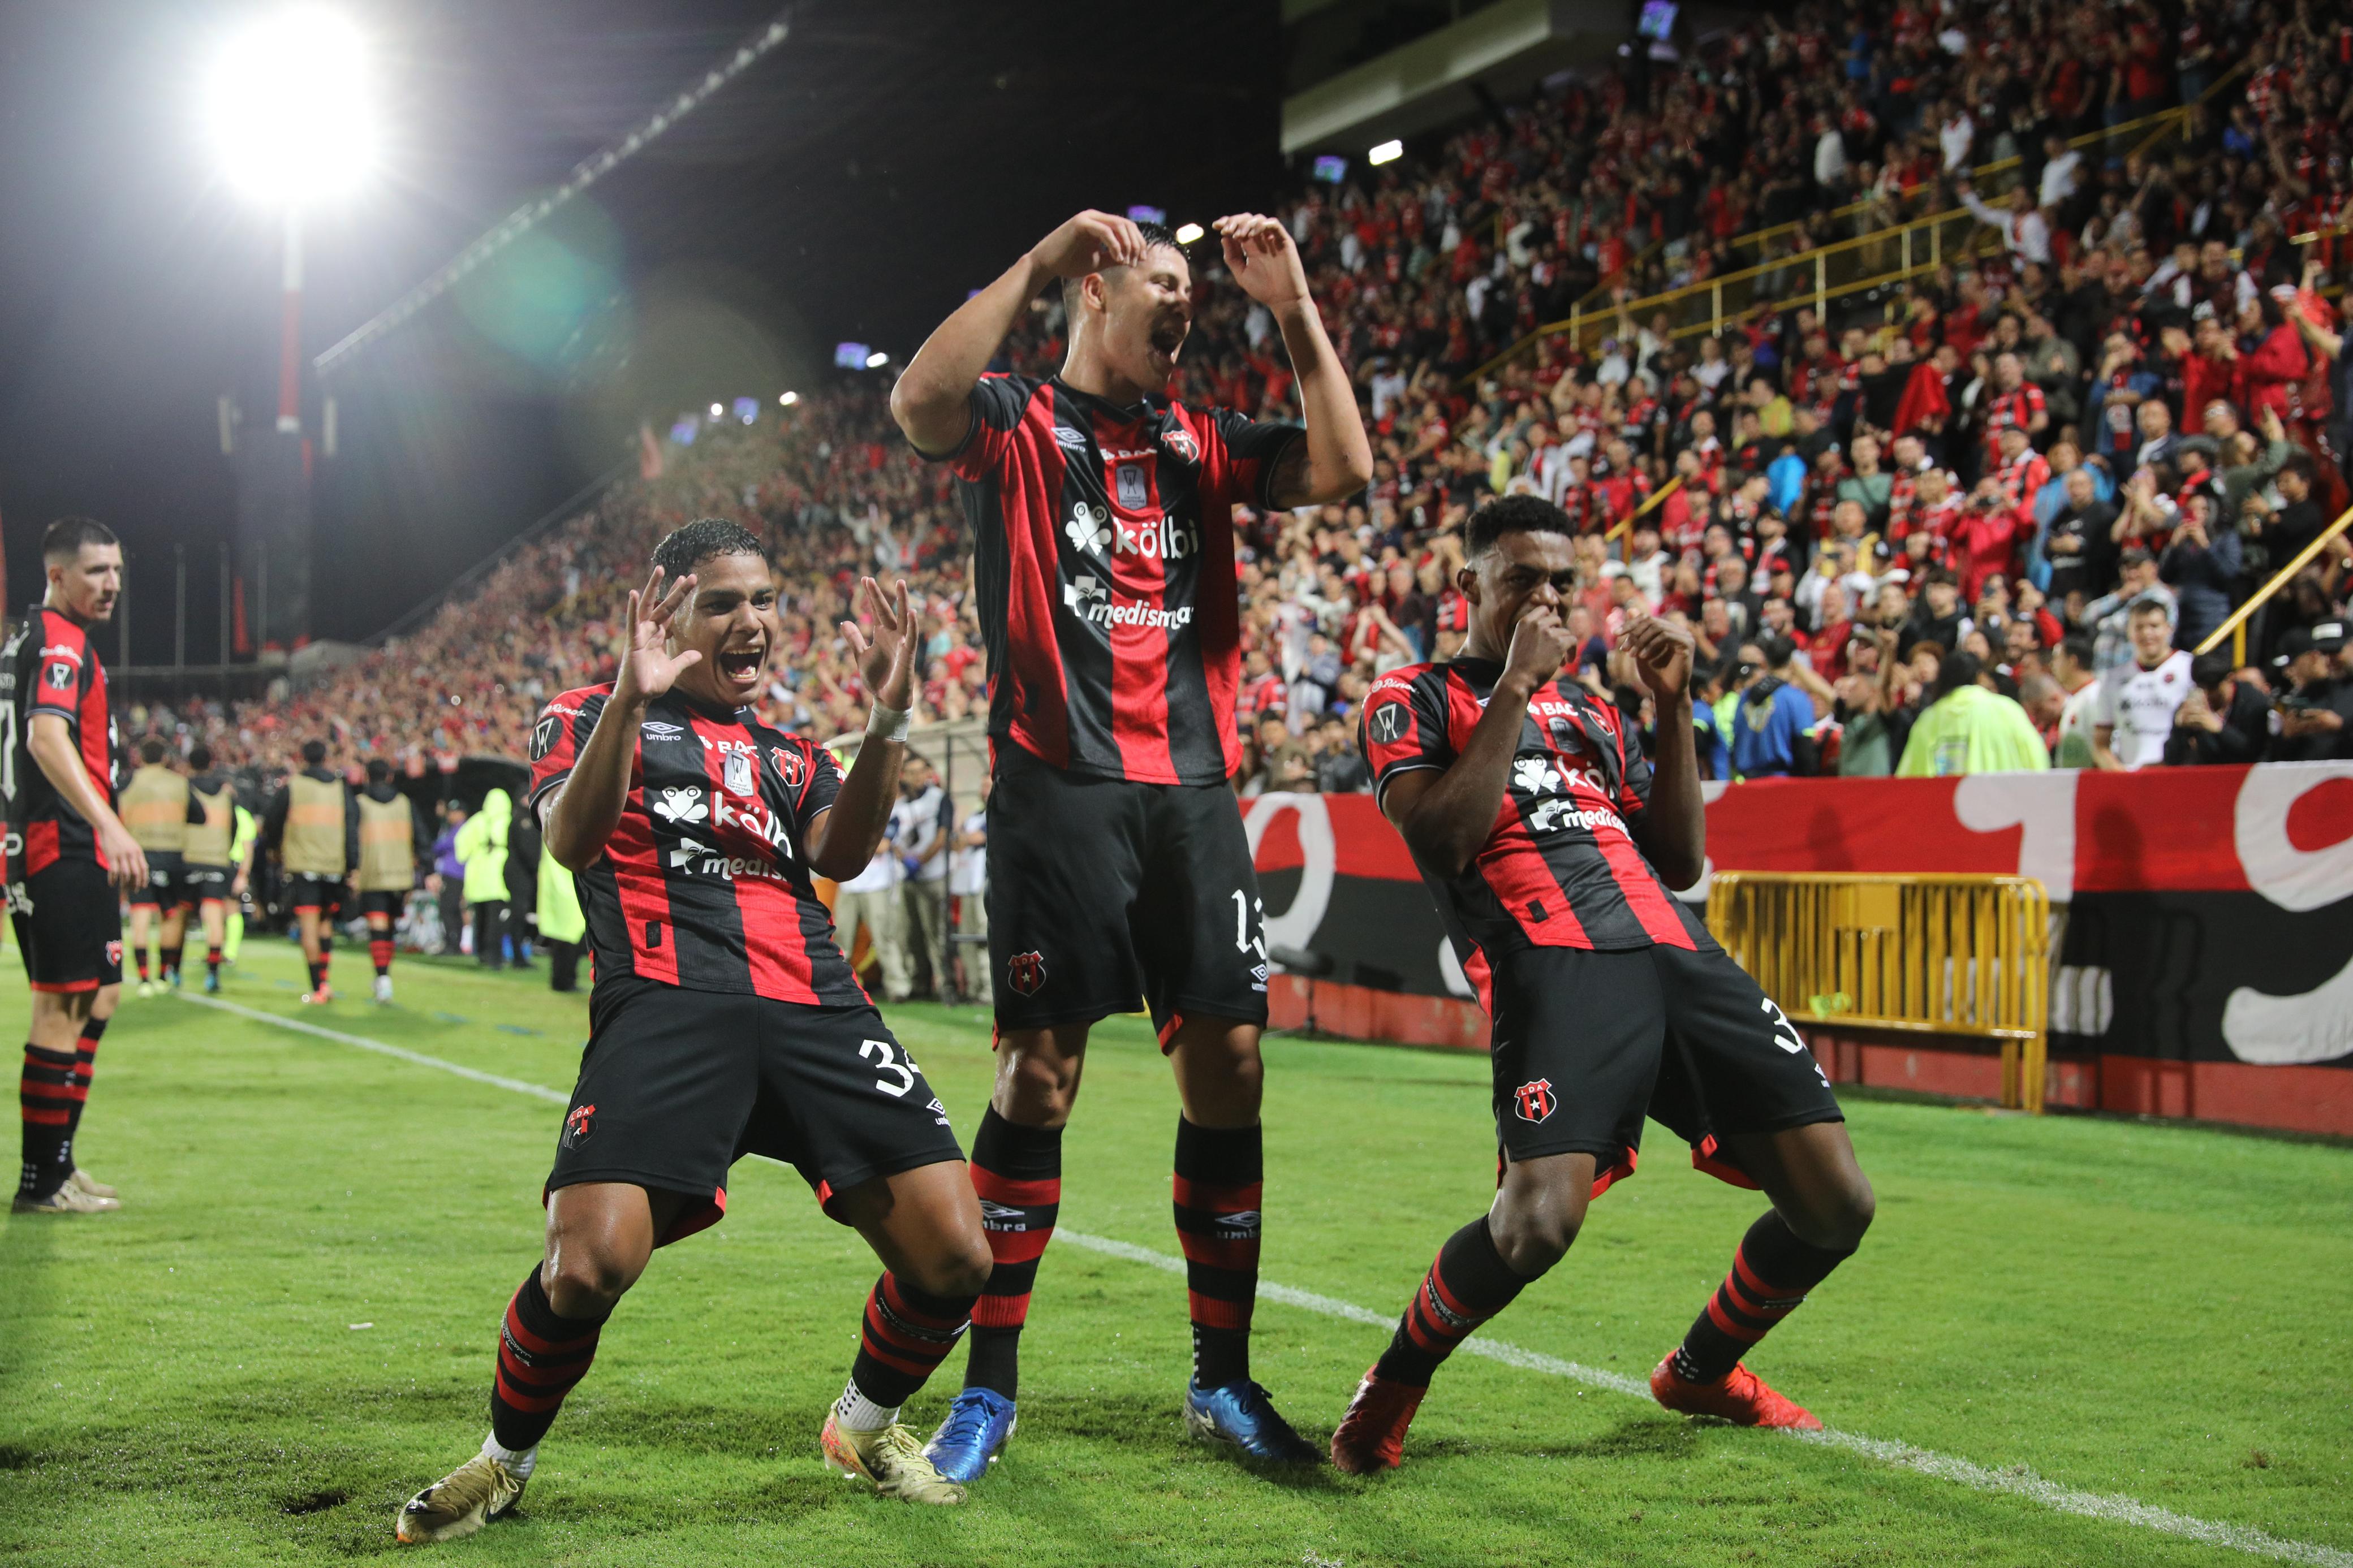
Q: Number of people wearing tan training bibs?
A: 4